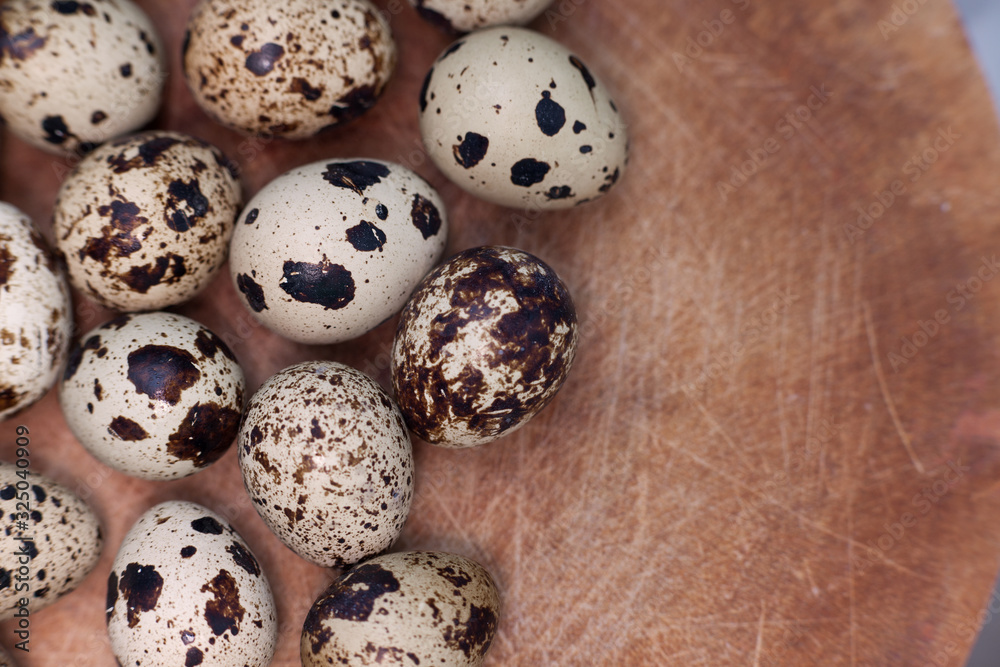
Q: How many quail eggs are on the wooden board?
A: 13